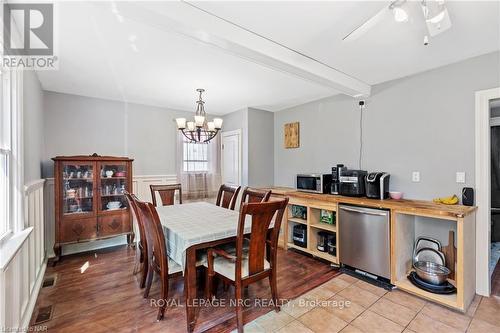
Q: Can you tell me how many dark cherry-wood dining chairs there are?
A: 6